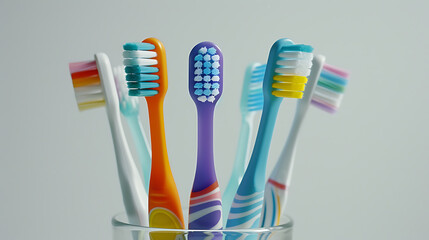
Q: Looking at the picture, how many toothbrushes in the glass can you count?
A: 7